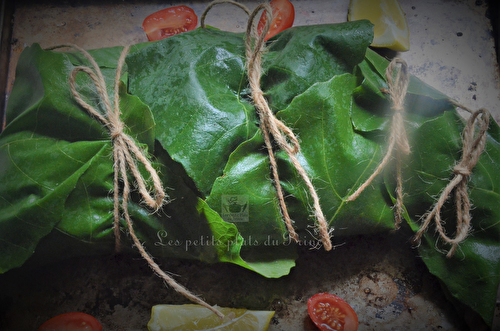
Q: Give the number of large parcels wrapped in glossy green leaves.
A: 1